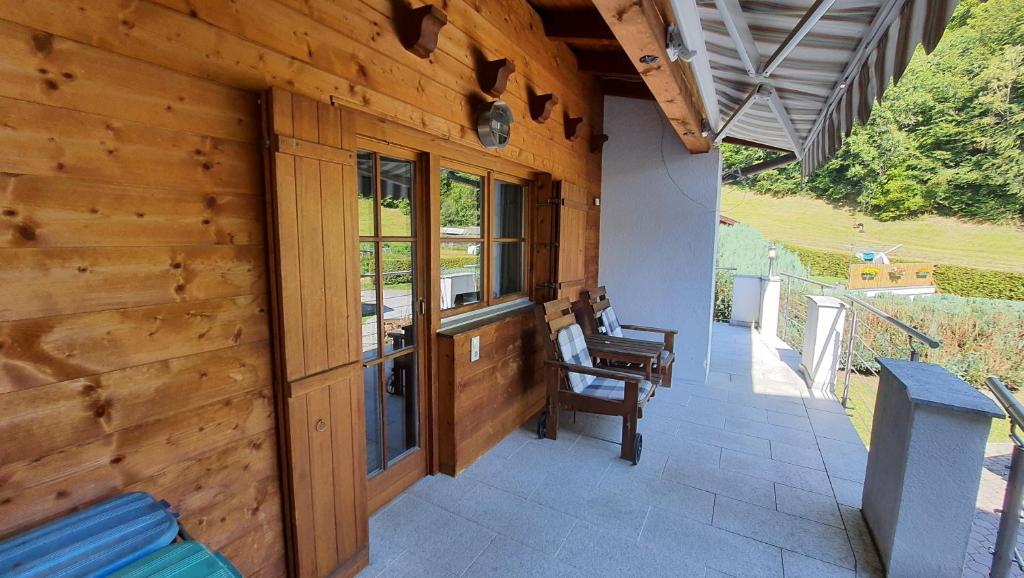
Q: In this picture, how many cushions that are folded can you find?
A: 2